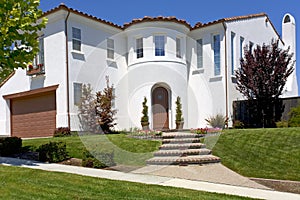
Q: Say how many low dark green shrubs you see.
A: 3